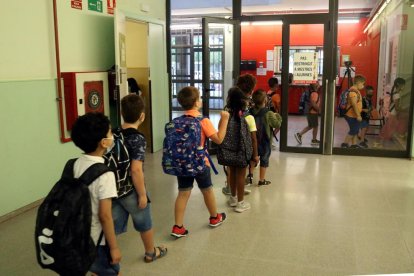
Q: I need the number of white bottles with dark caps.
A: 0